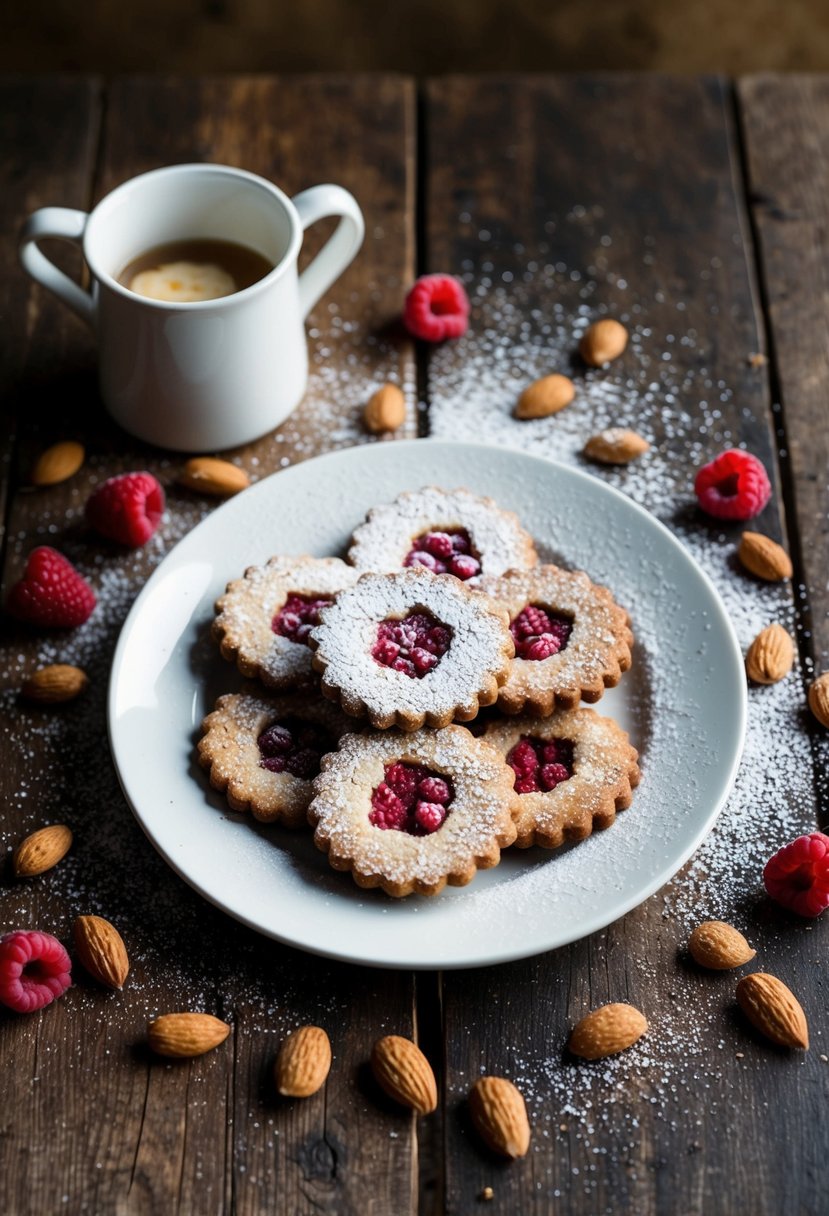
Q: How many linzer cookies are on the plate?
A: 7